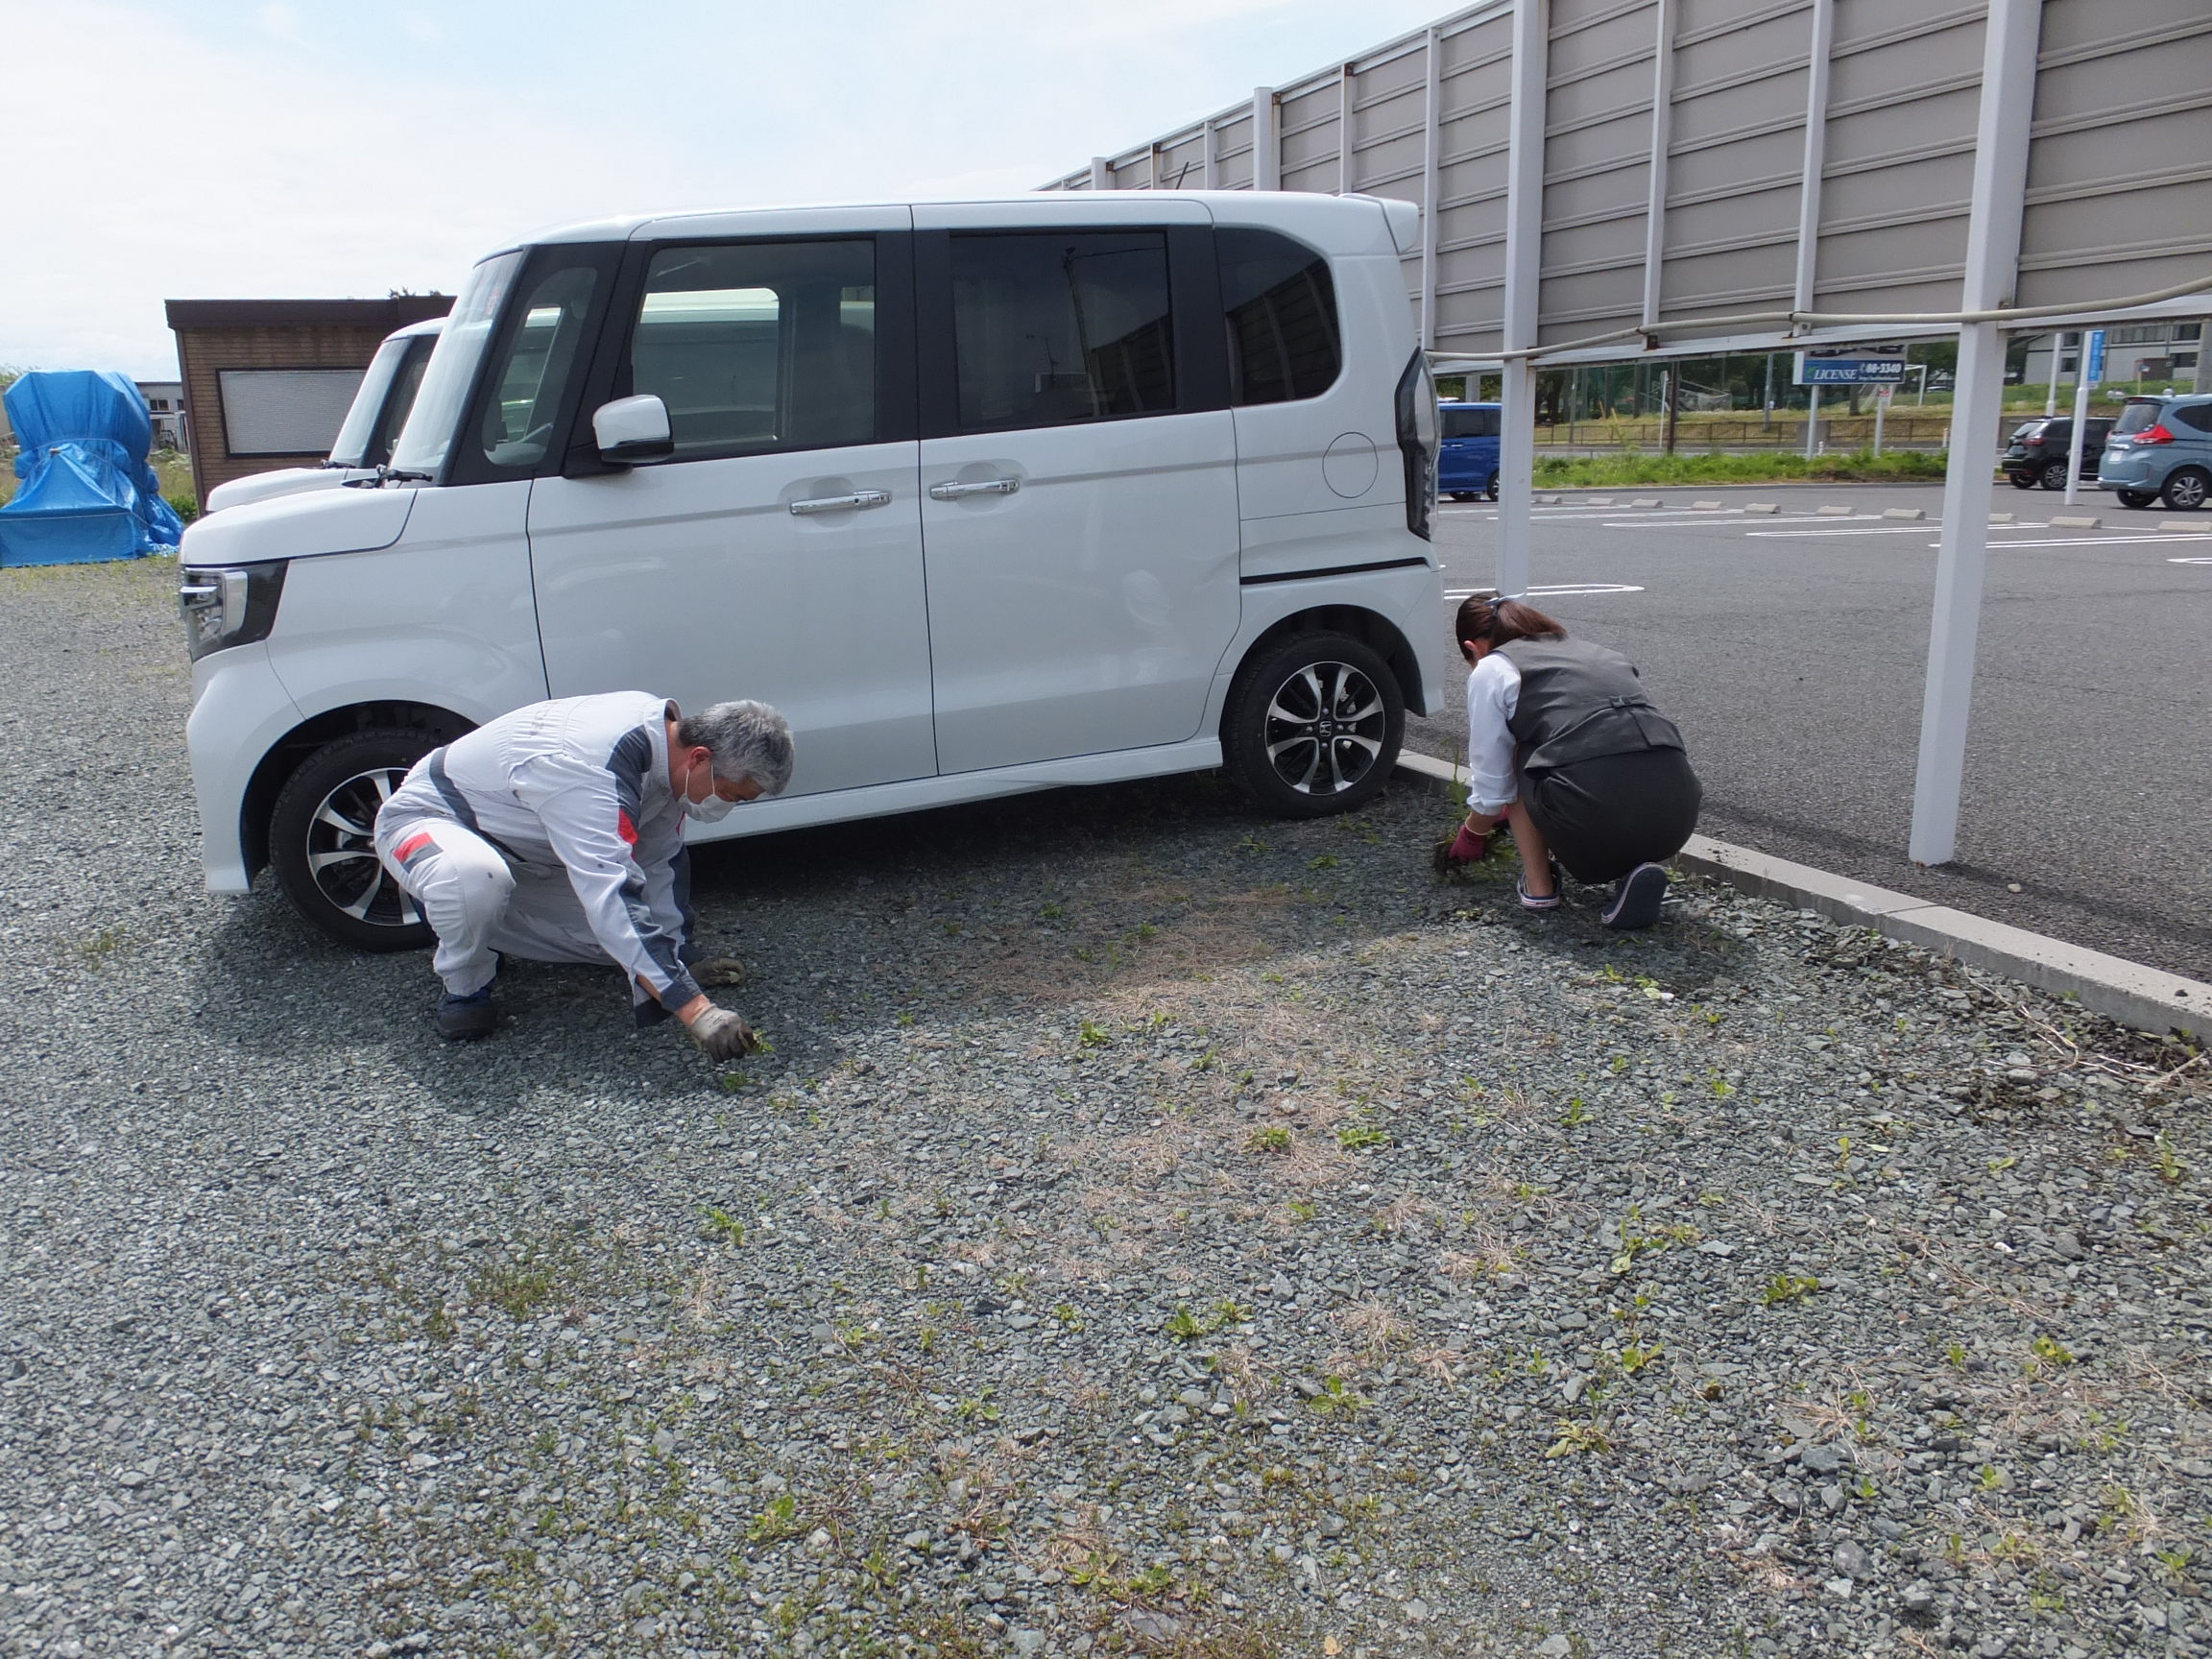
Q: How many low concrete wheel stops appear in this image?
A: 10